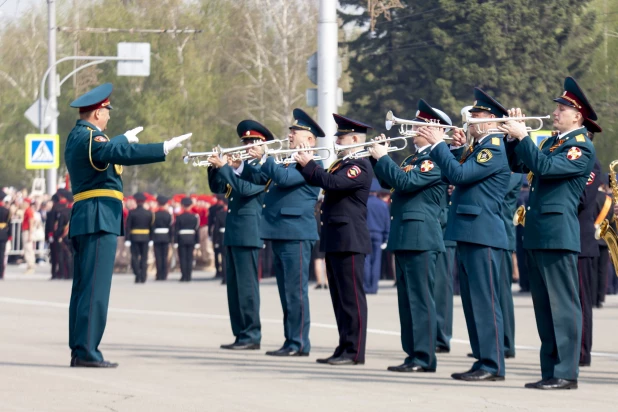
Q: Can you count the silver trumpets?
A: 6